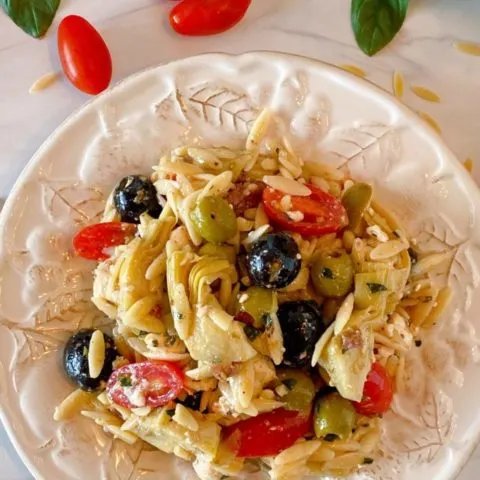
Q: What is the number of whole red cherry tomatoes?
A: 2